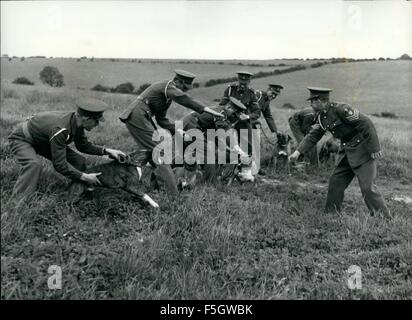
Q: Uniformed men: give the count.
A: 7